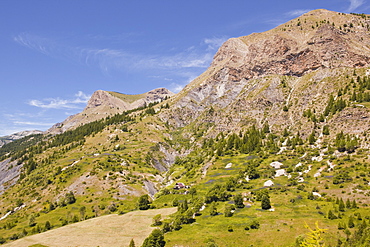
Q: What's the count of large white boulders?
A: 4